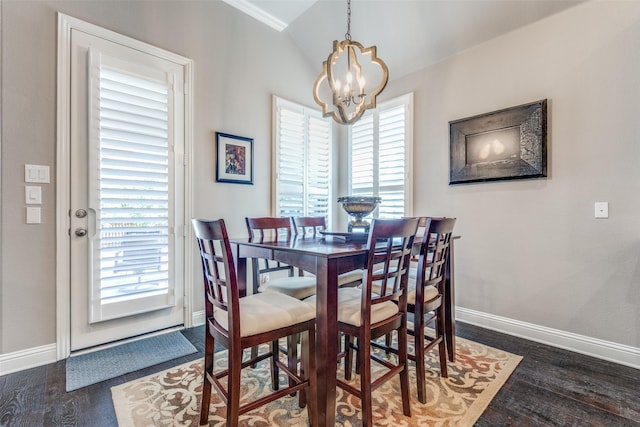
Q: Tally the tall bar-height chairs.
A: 6